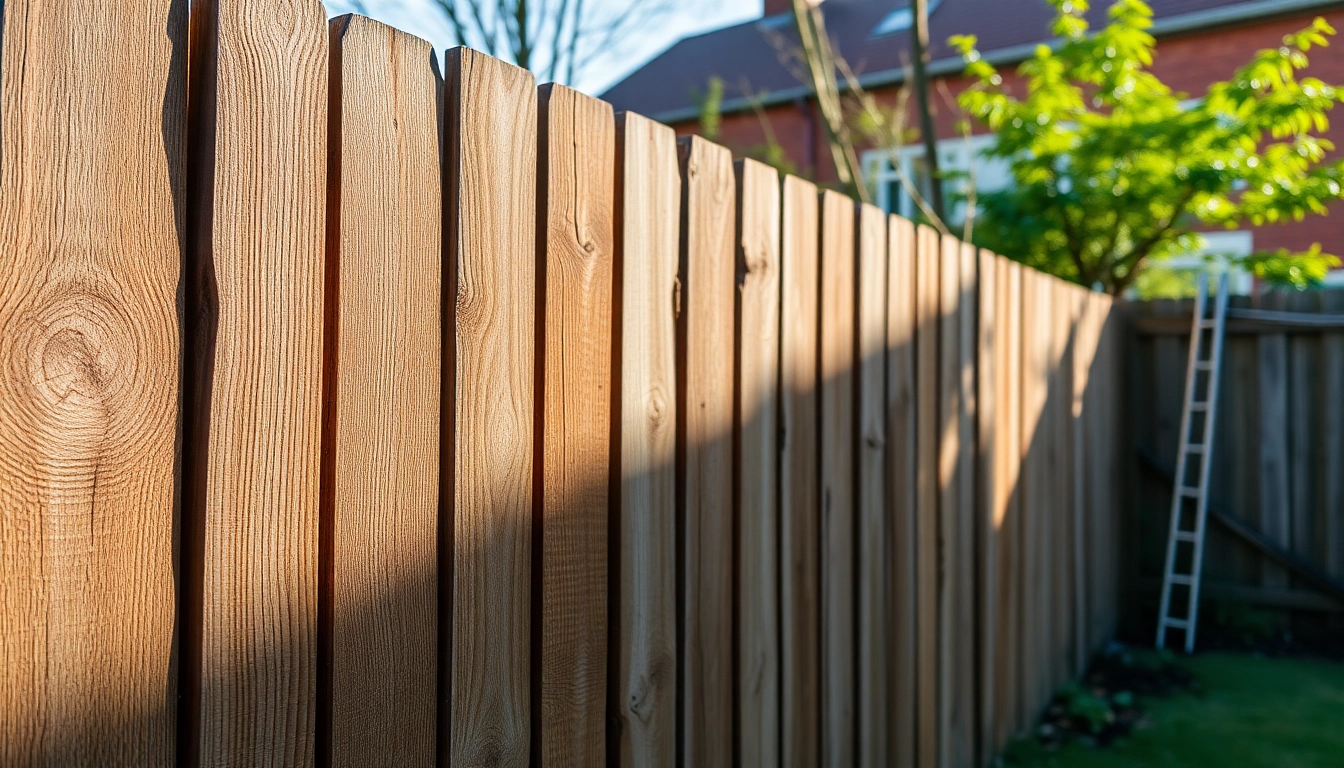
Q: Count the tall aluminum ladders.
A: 1